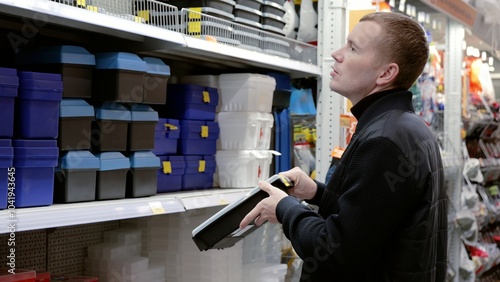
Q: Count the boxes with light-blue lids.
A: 9